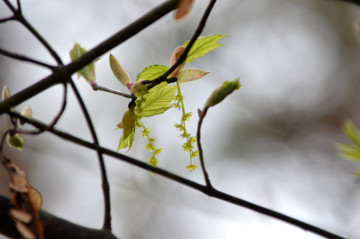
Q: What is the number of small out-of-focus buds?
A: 3